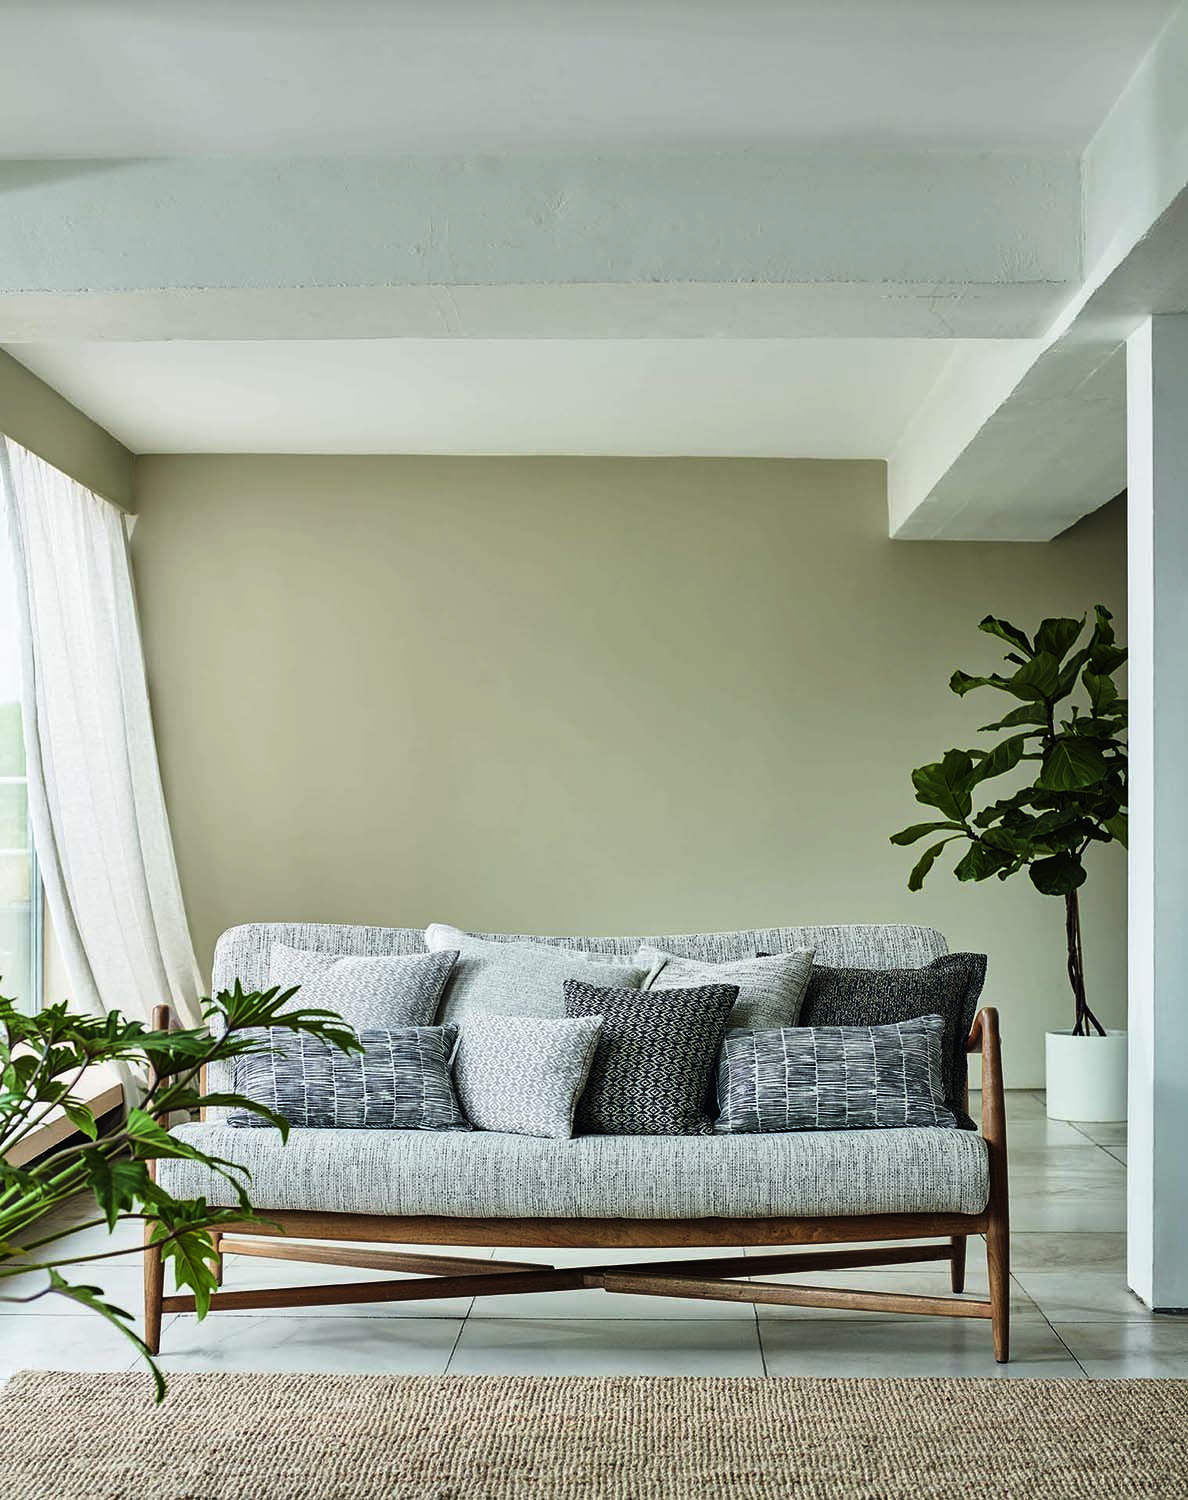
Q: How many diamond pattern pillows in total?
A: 3